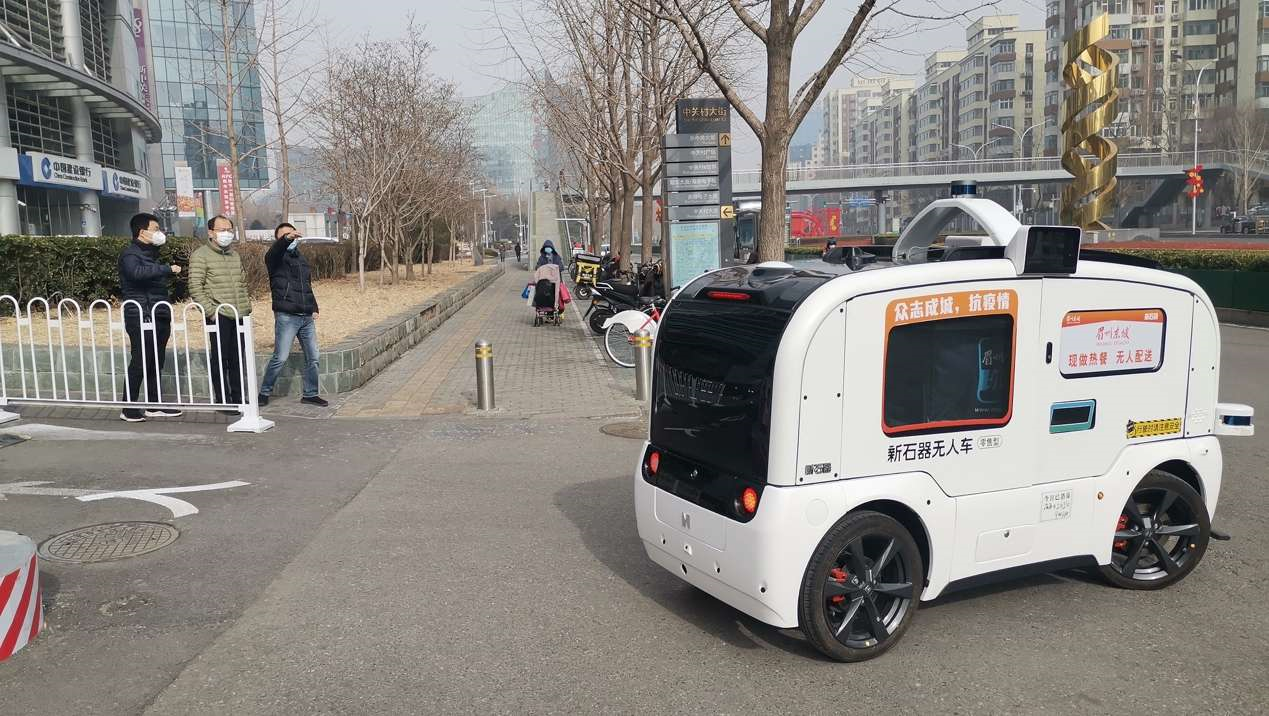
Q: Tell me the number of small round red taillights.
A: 2